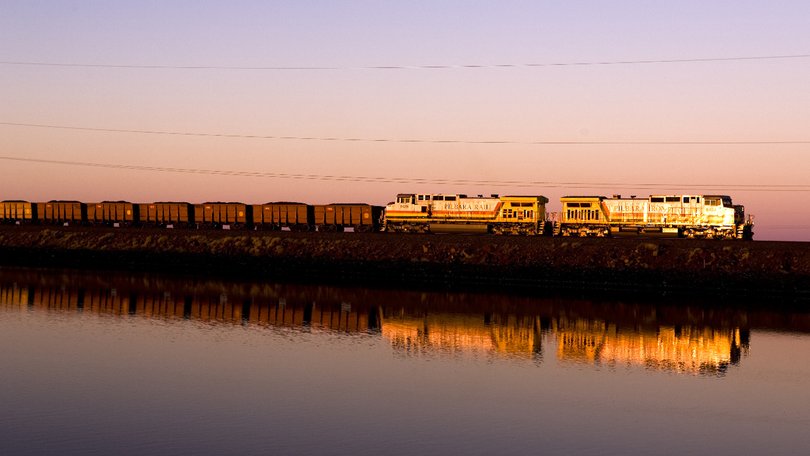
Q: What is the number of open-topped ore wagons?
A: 7